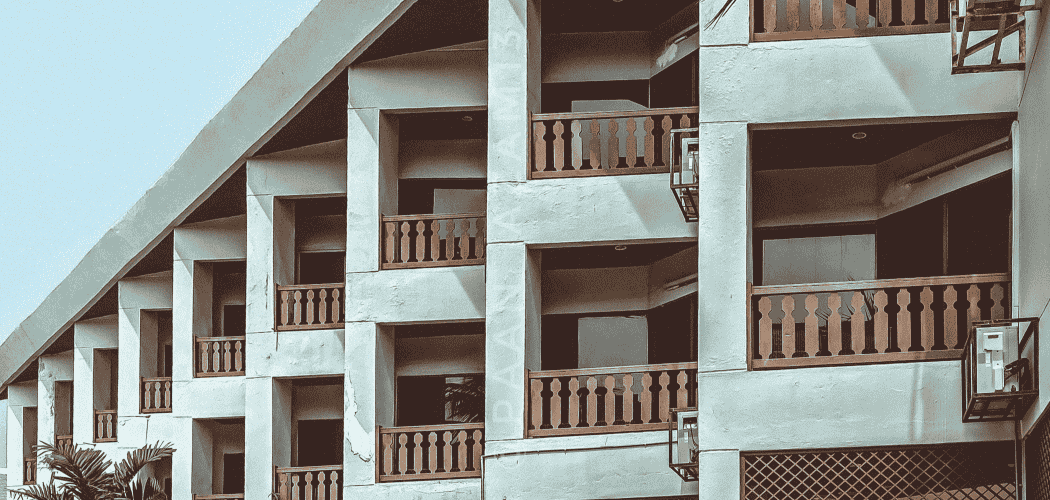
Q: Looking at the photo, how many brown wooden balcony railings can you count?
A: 14